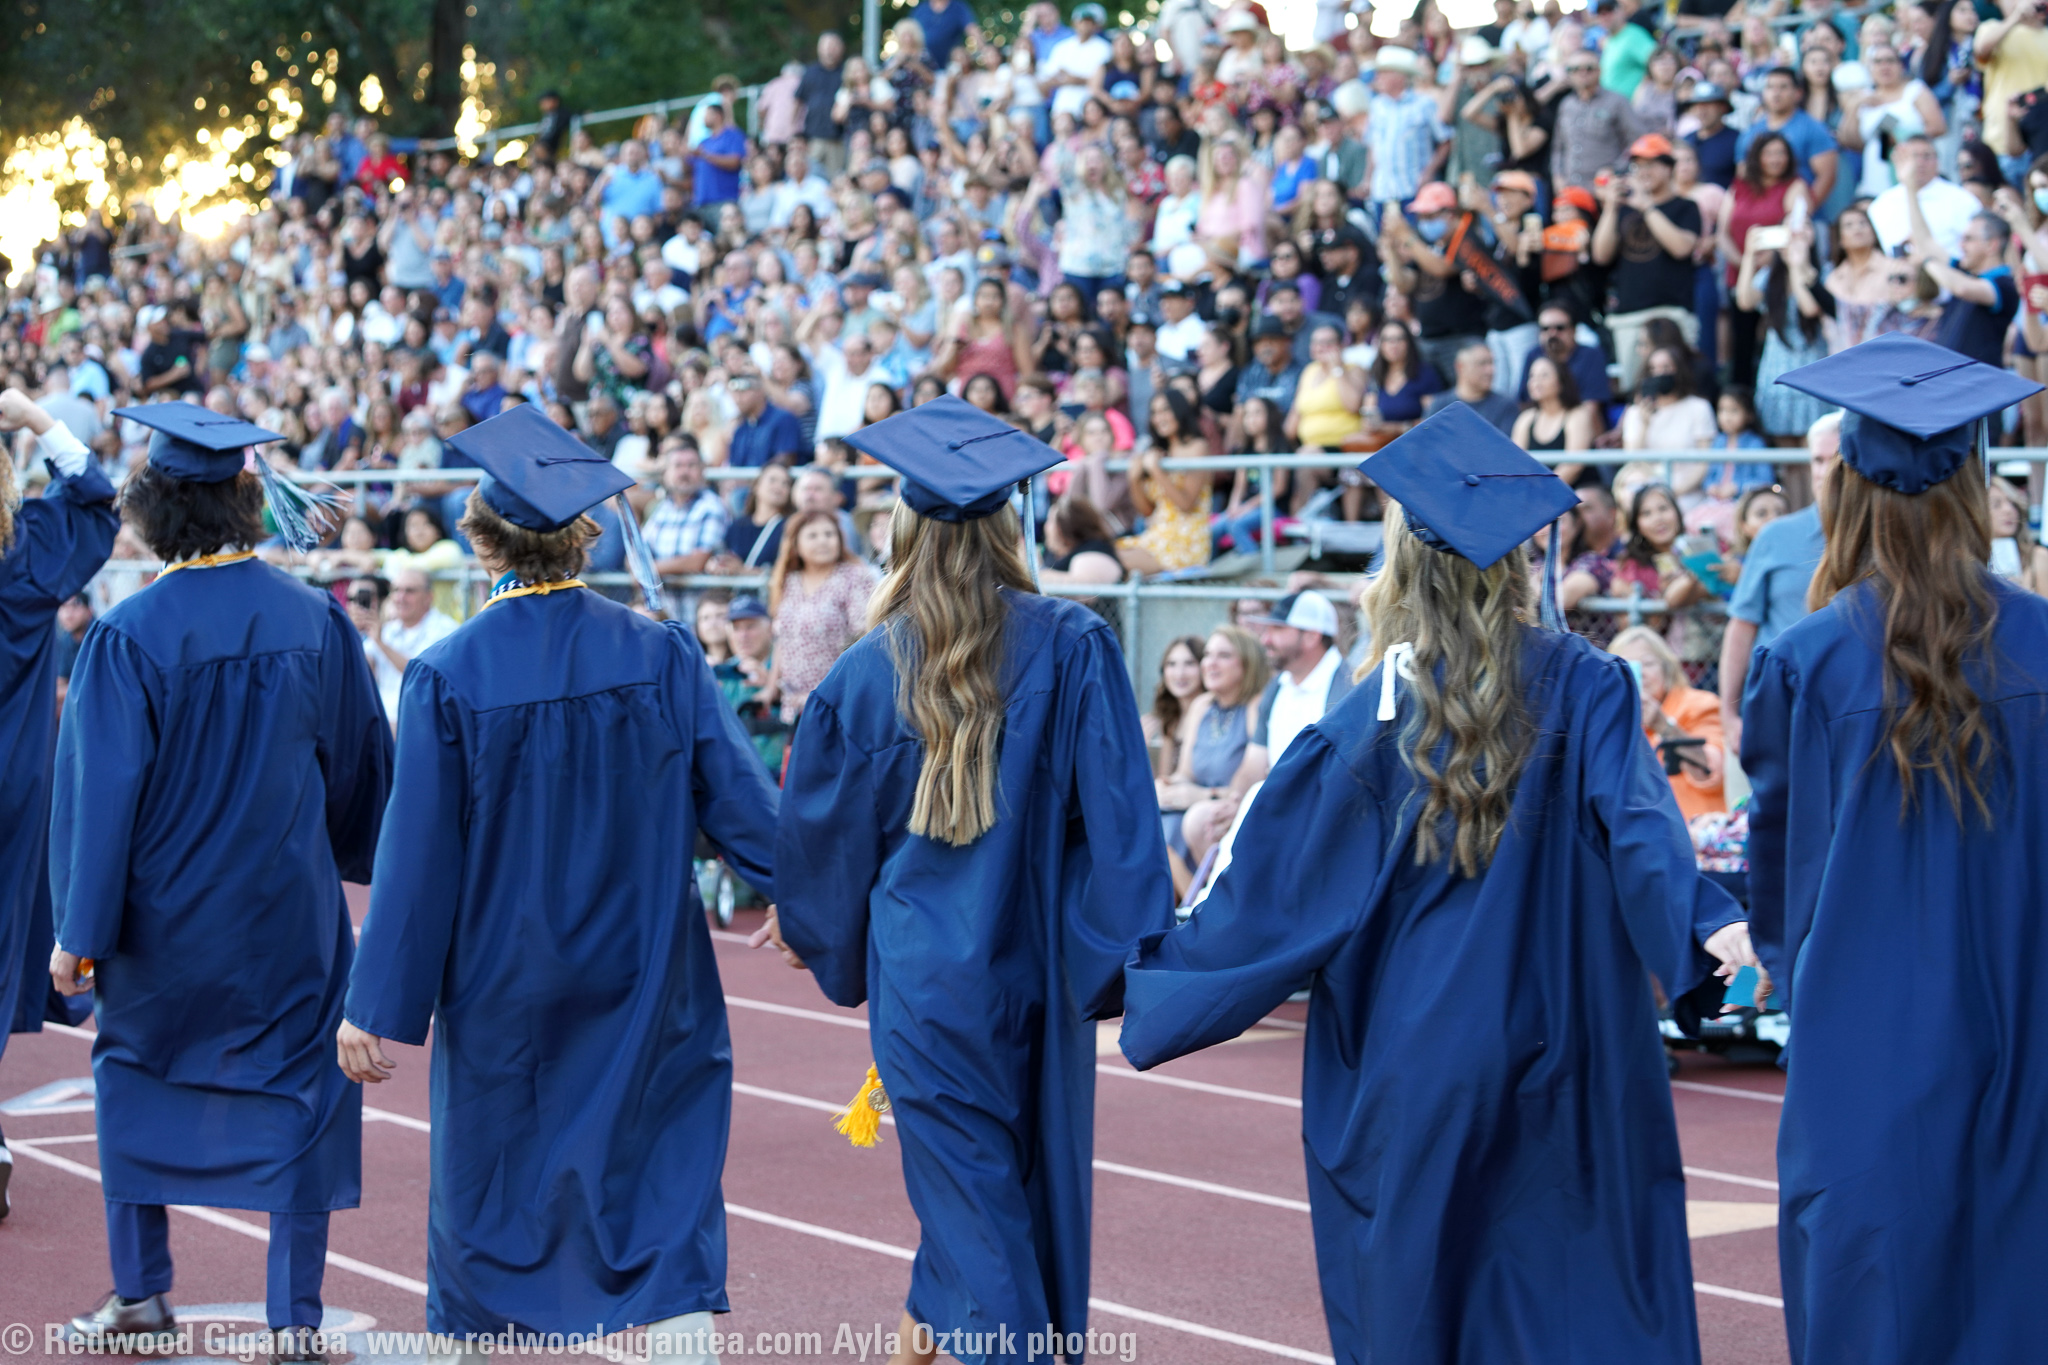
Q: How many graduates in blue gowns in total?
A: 6